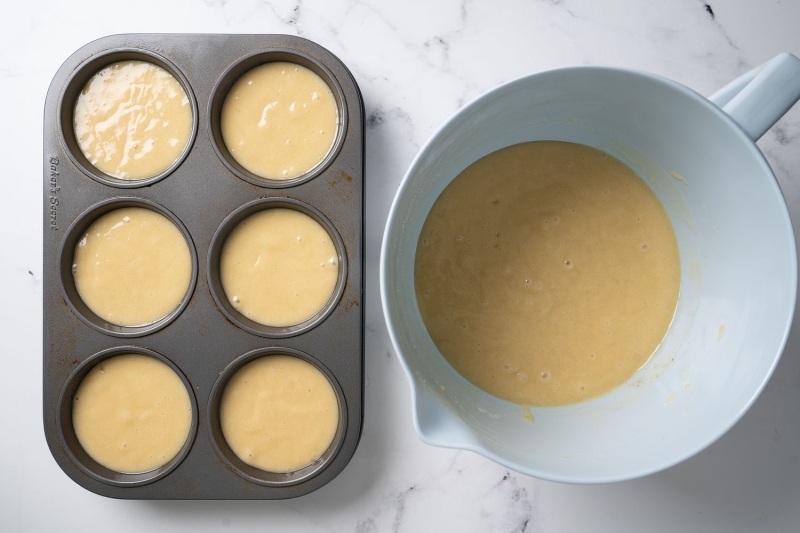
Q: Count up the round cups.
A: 6